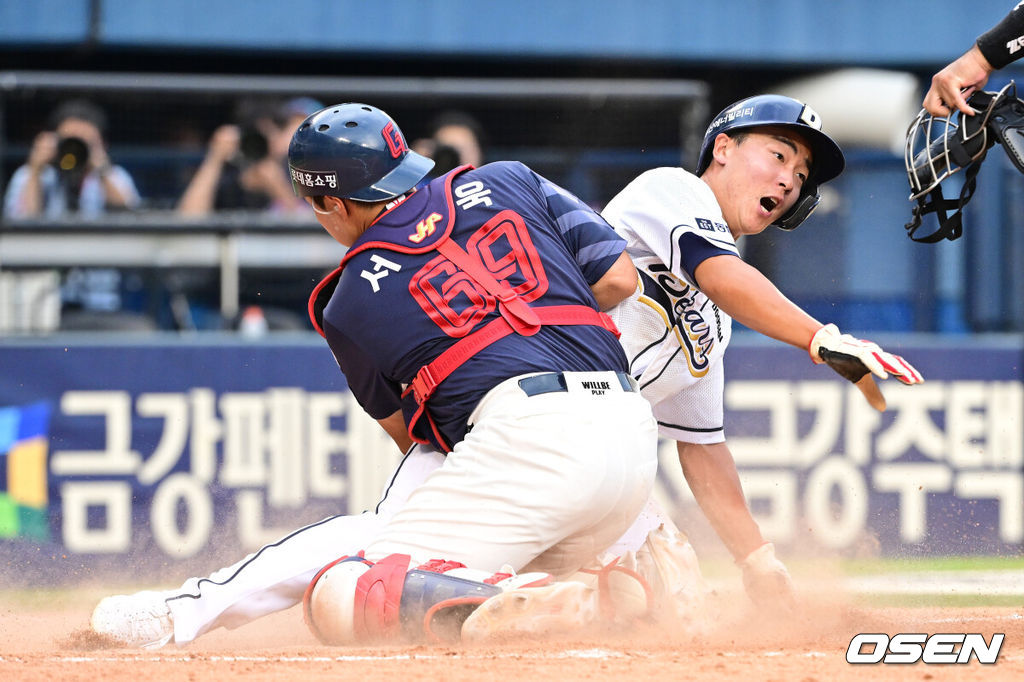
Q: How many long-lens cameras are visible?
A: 3